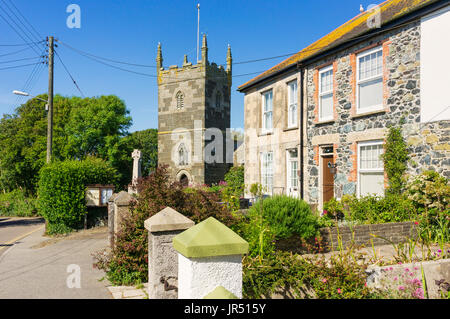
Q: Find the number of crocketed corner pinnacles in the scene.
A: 4